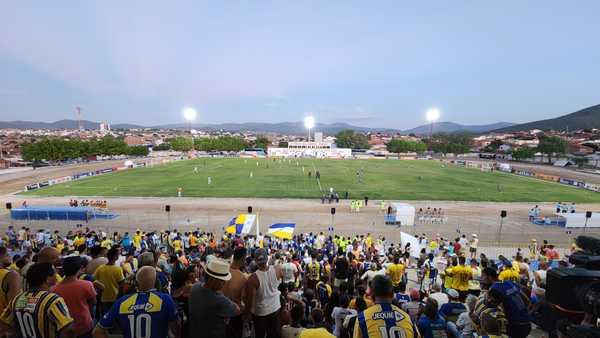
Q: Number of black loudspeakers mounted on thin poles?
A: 6